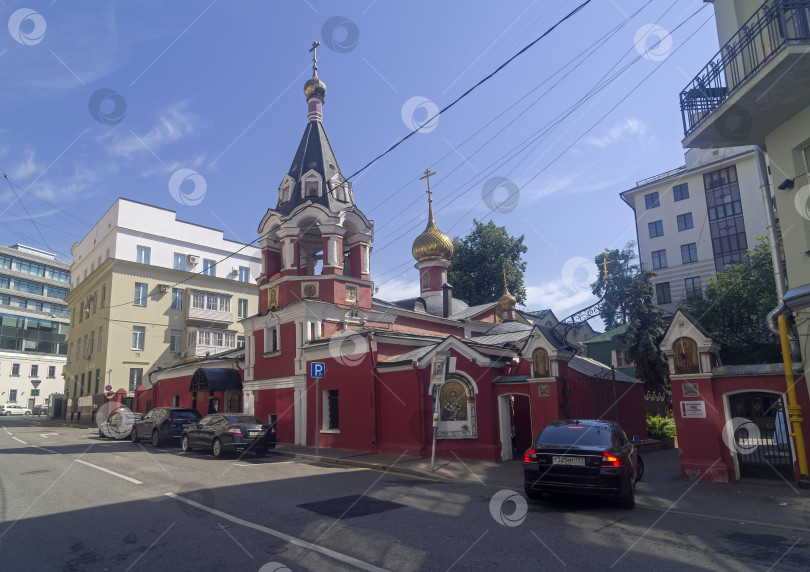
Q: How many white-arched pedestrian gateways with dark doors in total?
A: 2